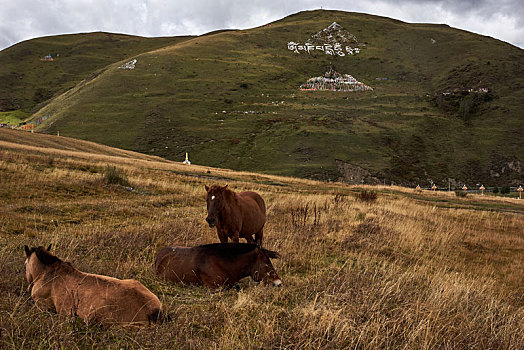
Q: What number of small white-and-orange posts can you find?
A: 5